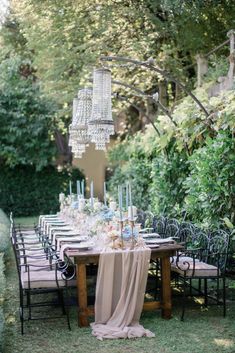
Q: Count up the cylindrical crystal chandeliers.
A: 3